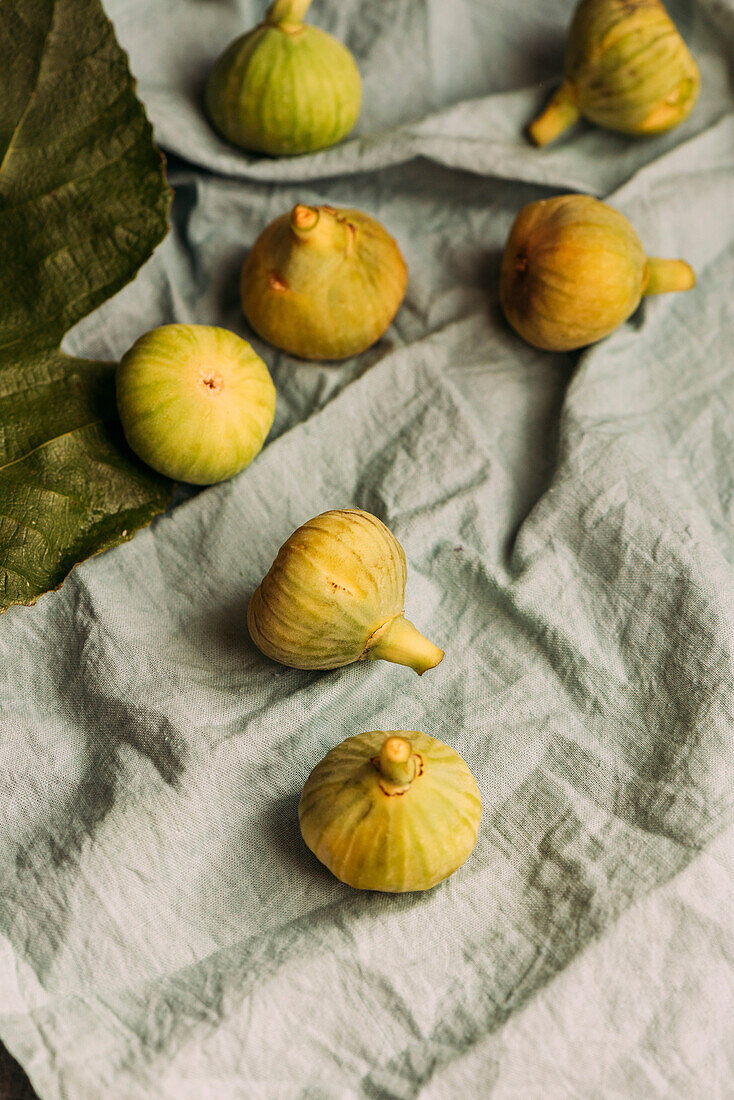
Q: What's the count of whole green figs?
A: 7